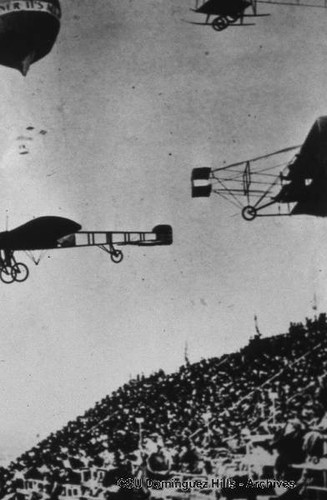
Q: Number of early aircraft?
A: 3